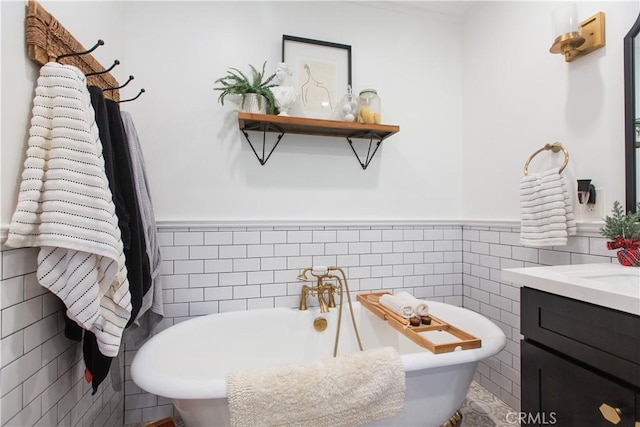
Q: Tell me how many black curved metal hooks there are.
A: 4